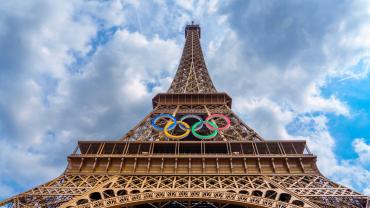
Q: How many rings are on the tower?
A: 5